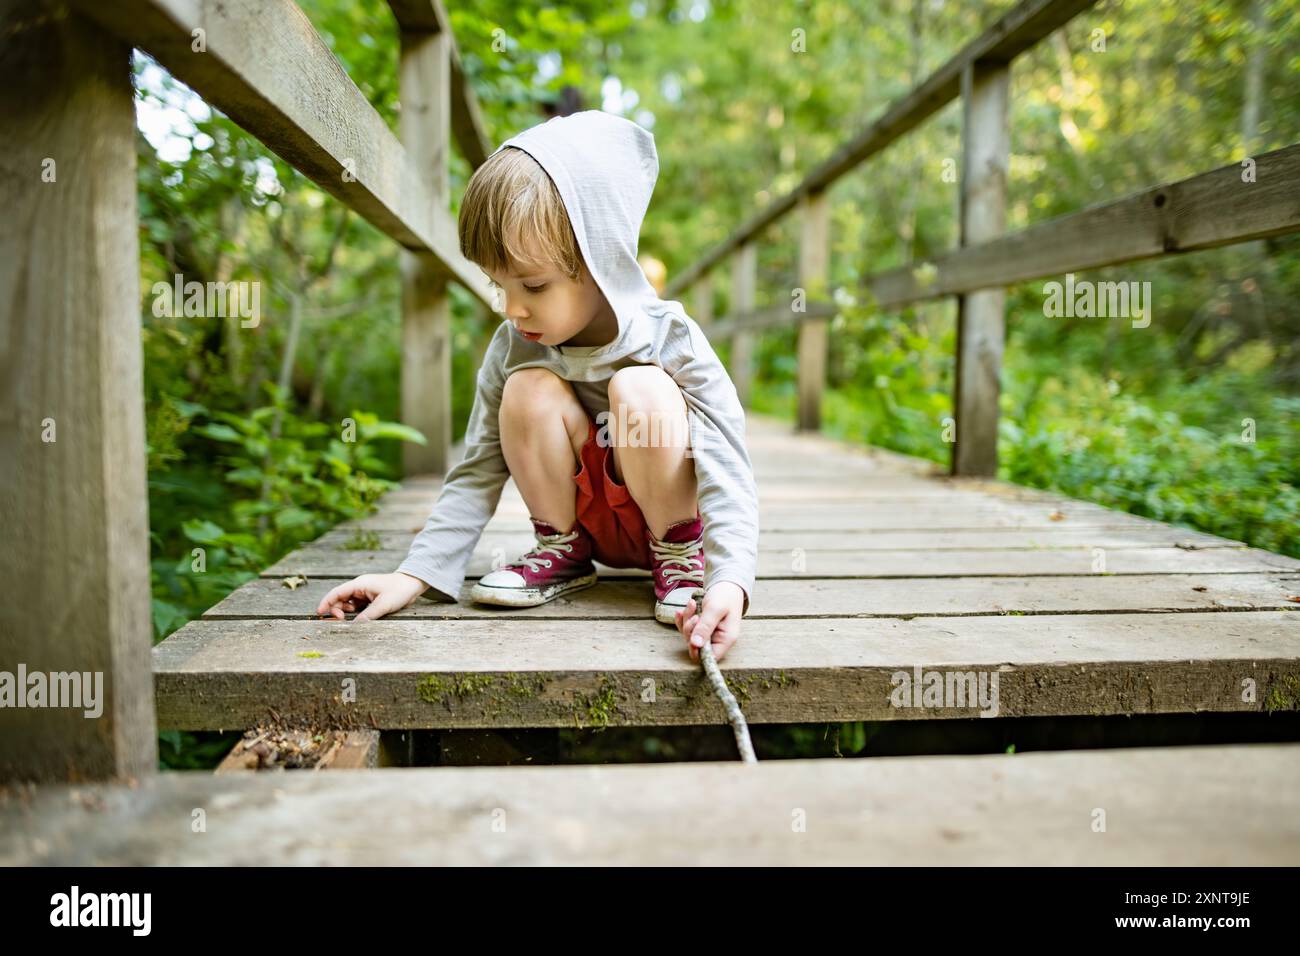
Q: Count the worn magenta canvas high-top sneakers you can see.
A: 2